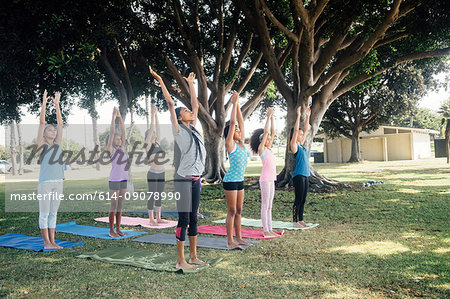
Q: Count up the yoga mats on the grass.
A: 8